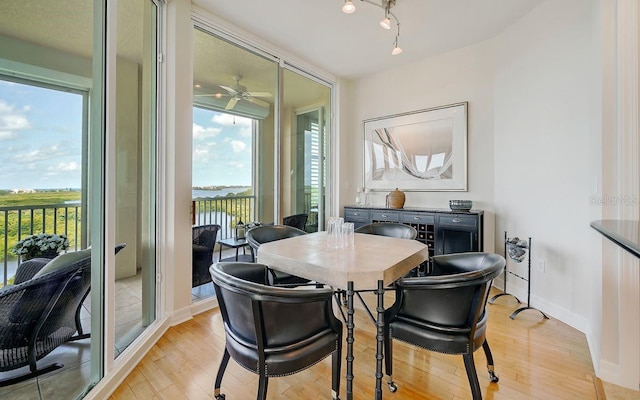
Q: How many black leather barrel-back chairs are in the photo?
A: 4